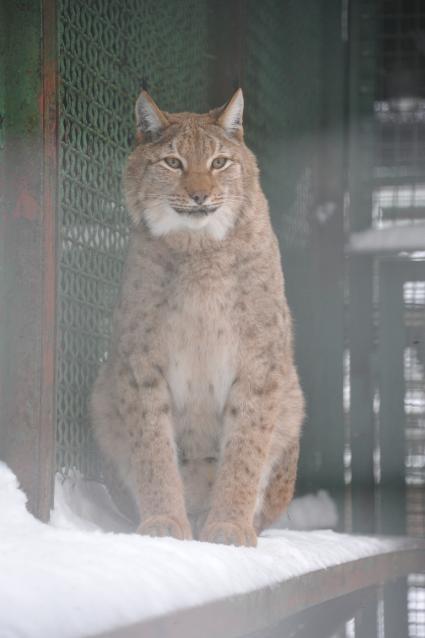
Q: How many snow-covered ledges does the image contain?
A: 2